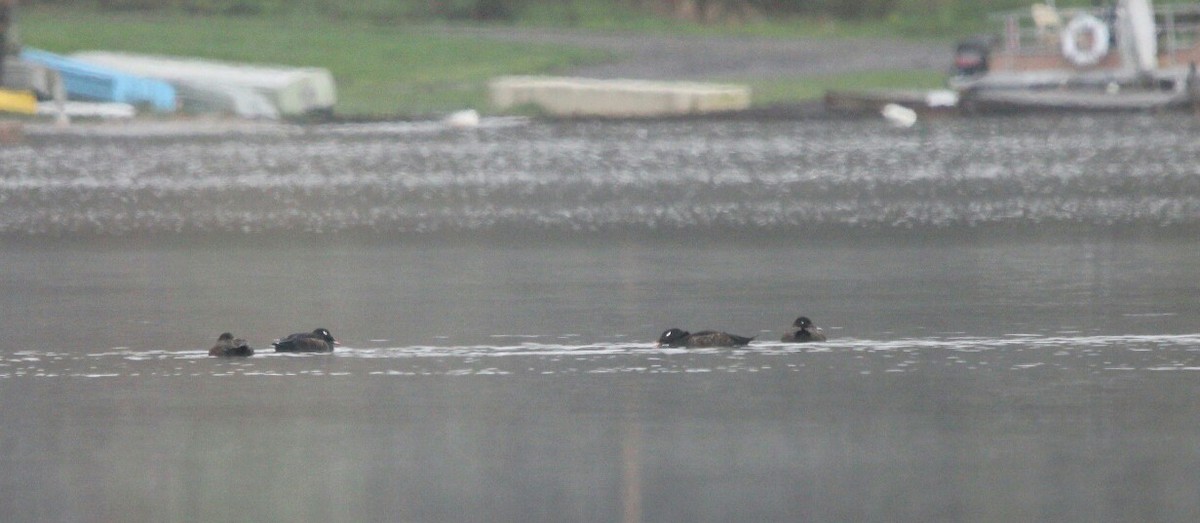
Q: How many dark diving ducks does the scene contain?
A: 4